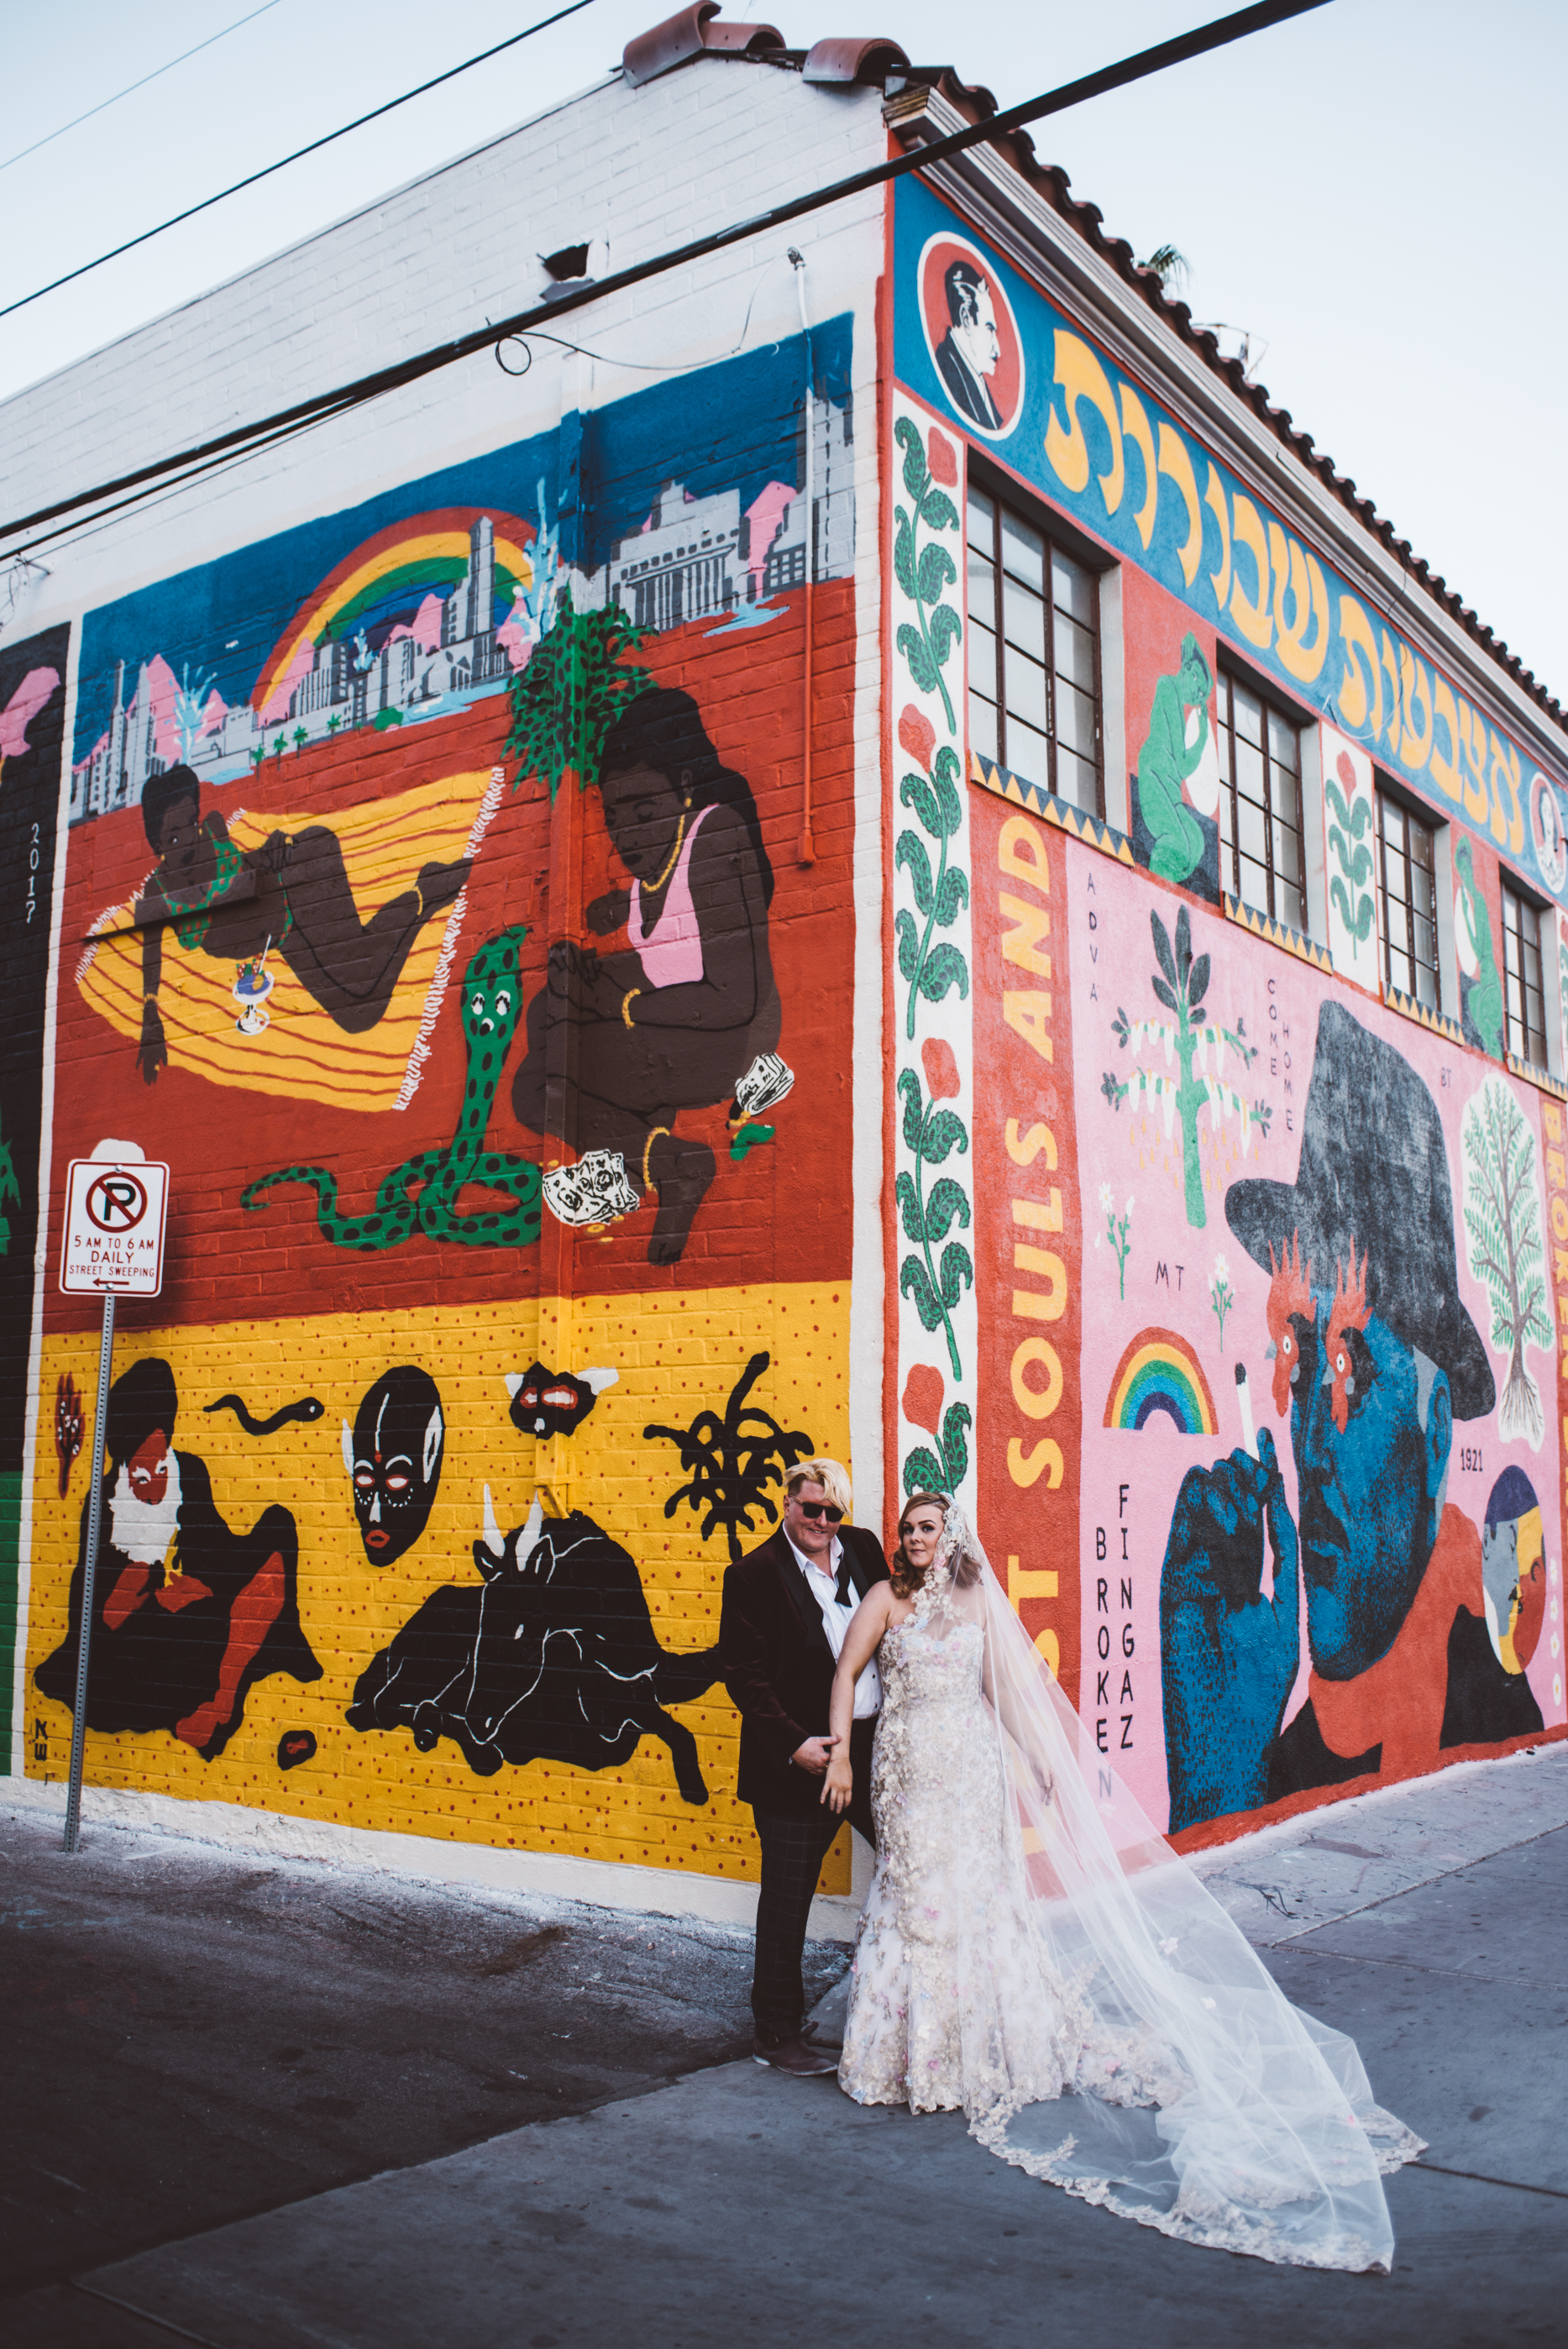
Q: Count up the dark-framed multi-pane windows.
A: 4